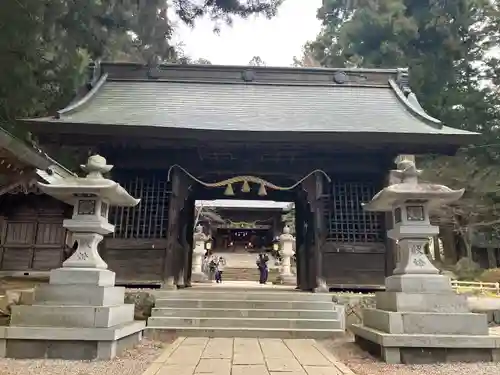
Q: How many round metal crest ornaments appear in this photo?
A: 3